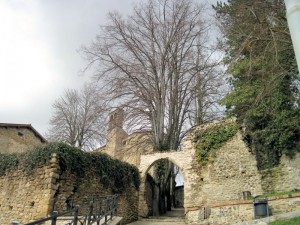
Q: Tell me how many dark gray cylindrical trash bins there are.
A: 1